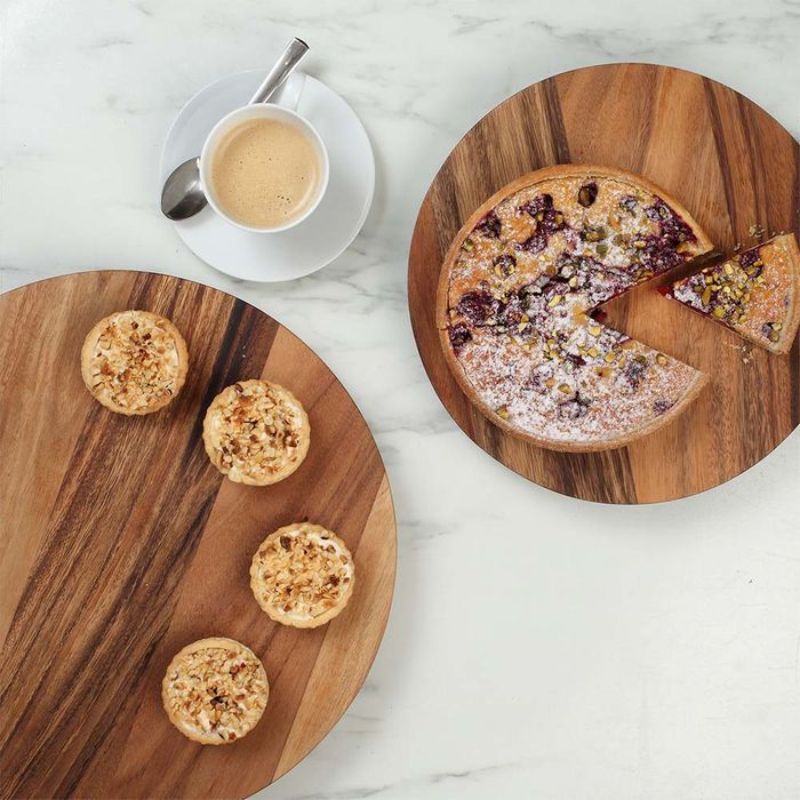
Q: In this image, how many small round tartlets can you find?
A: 4